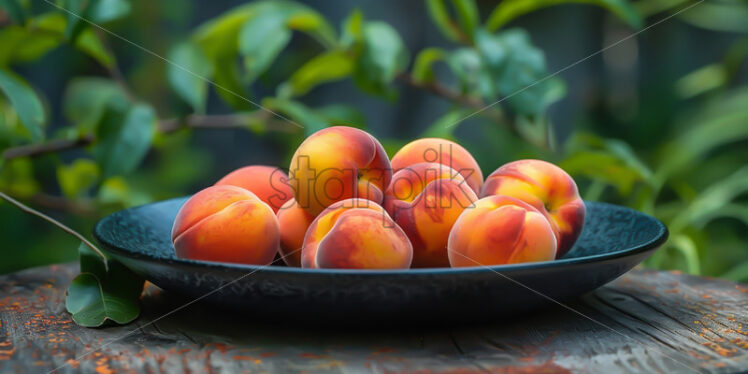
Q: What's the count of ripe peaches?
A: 9